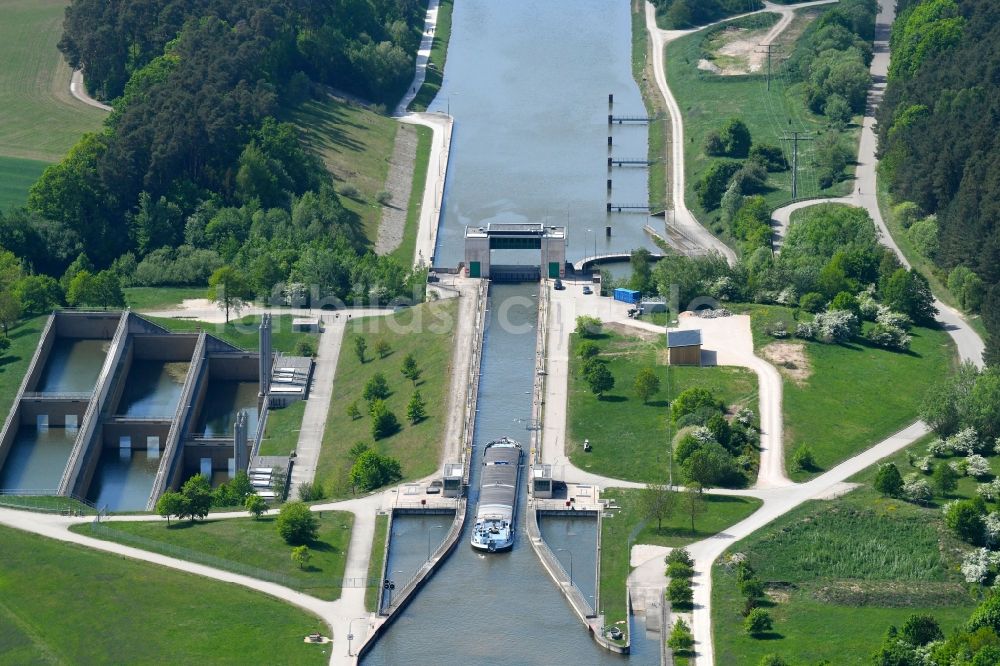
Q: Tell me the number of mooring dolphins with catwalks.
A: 3